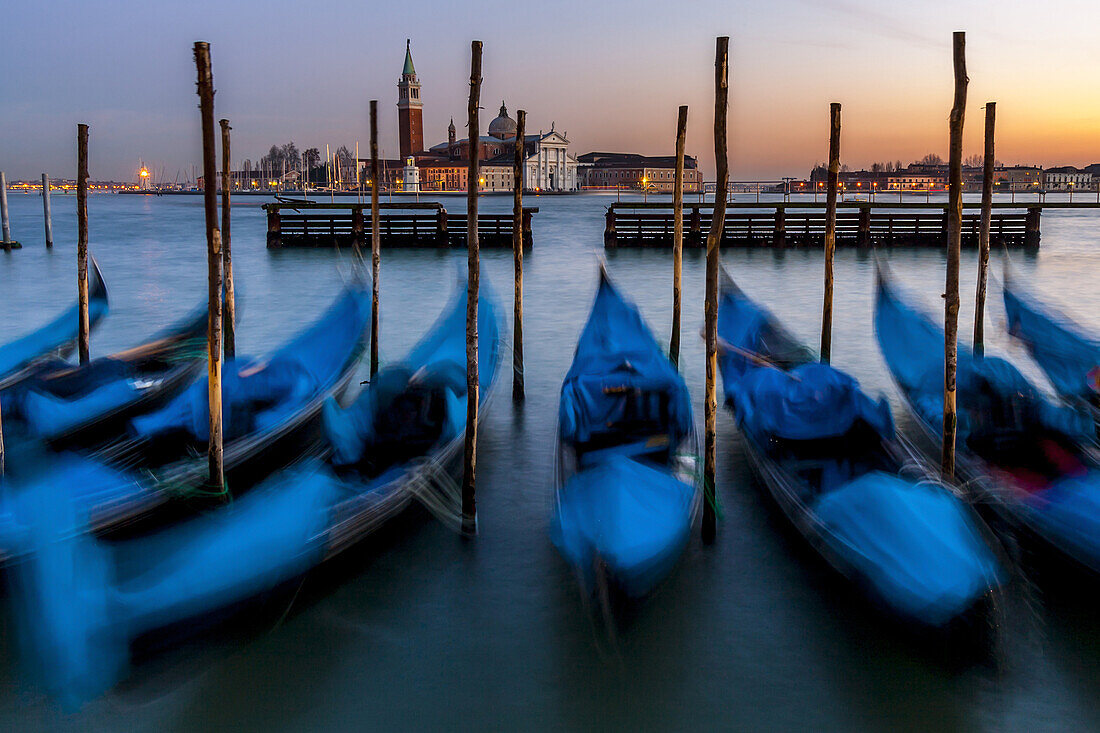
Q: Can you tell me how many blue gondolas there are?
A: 8